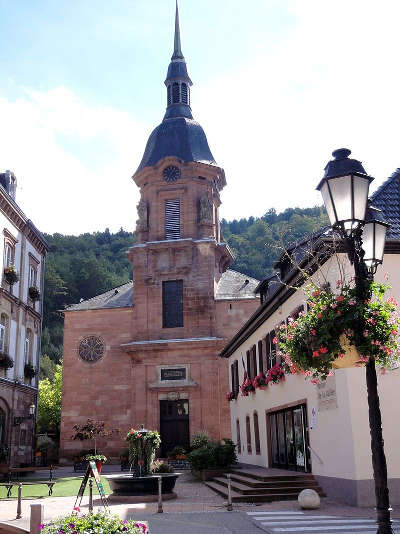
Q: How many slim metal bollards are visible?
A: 4